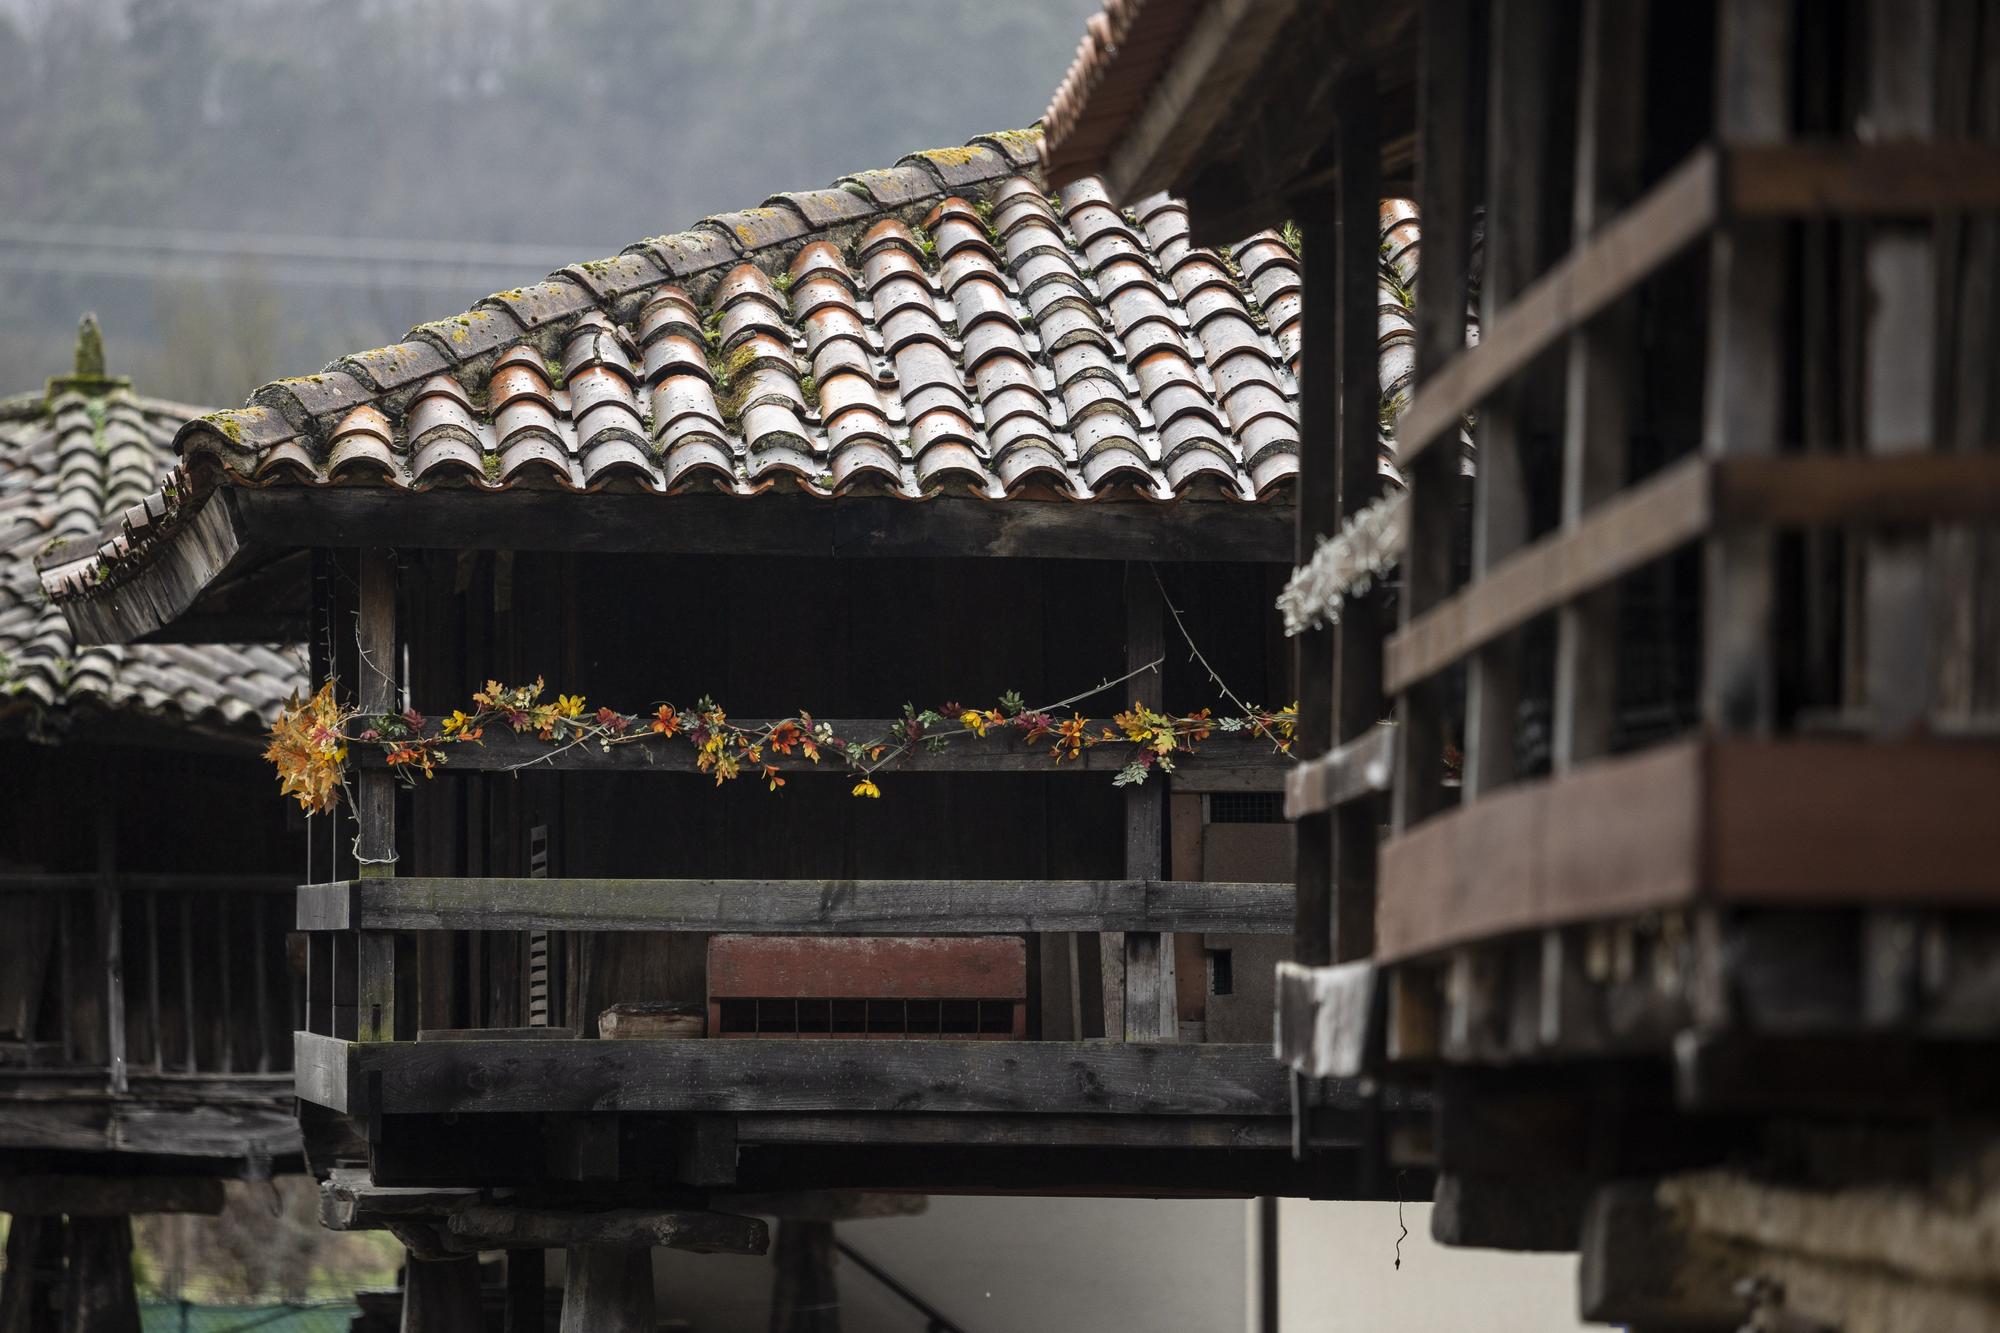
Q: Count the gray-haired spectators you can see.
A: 0